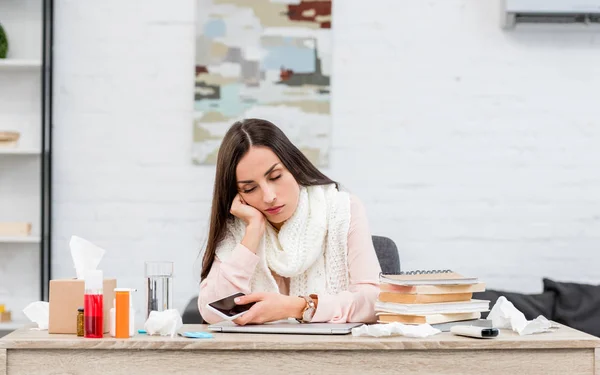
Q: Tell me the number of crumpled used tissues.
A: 4